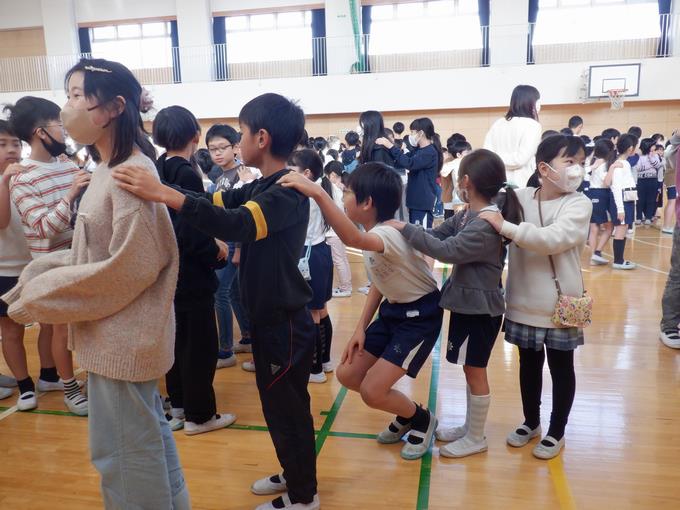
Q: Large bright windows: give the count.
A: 4